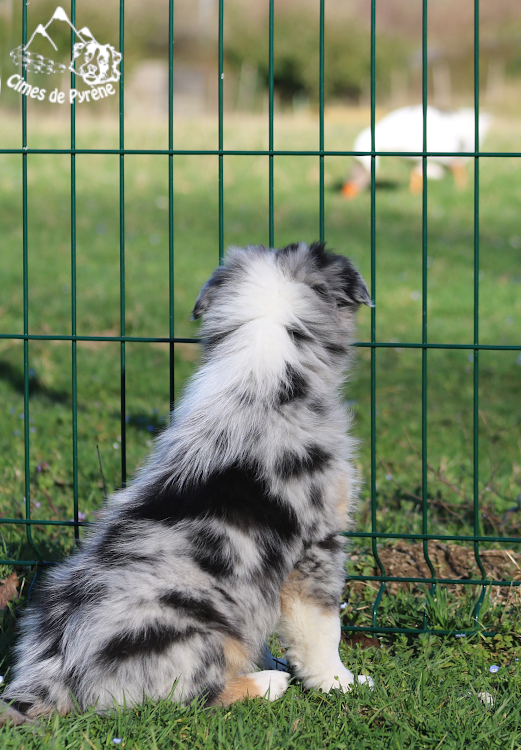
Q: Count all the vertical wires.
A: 10